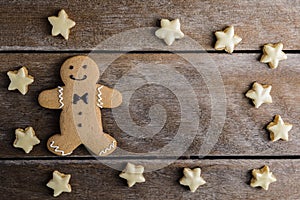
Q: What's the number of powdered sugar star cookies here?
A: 12